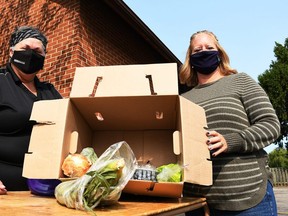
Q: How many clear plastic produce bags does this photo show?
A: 1